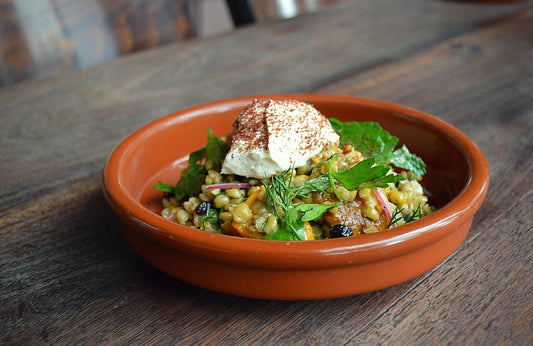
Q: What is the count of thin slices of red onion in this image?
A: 2